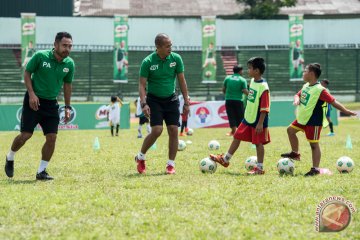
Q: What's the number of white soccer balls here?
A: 7